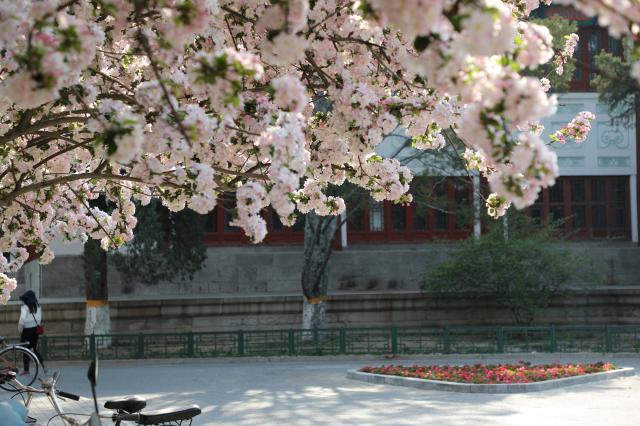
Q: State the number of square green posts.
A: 12